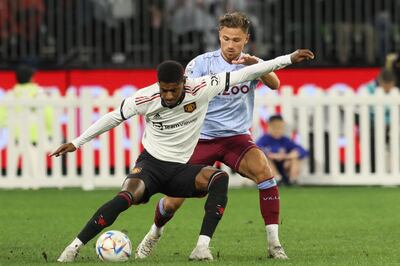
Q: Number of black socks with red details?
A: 2